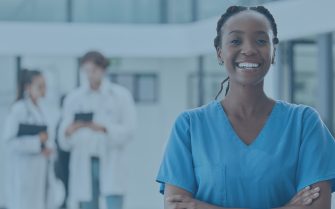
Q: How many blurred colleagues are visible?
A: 2